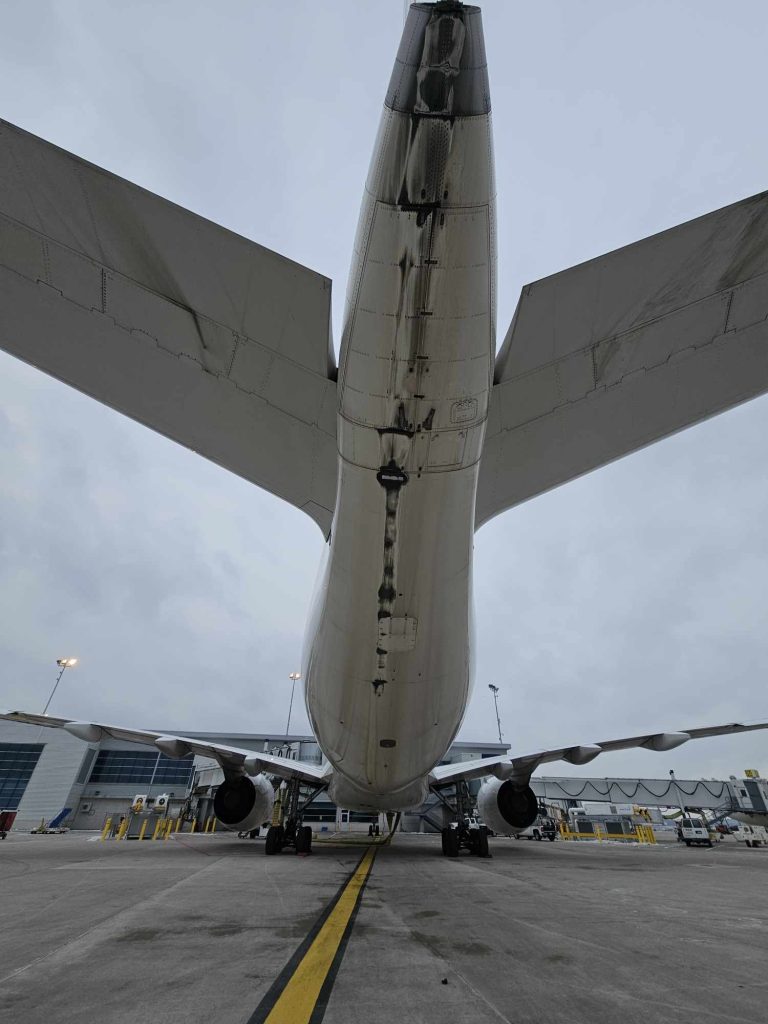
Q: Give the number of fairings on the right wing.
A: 3